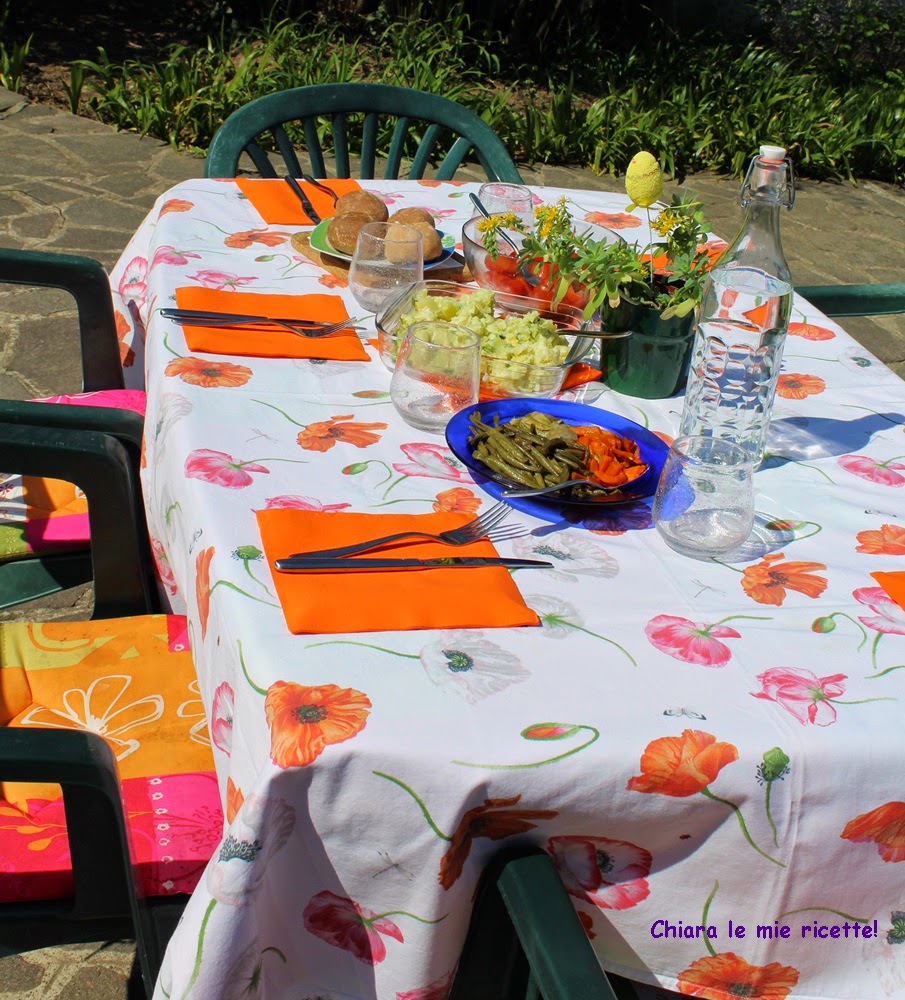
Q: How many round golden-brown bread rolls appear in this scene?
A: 4